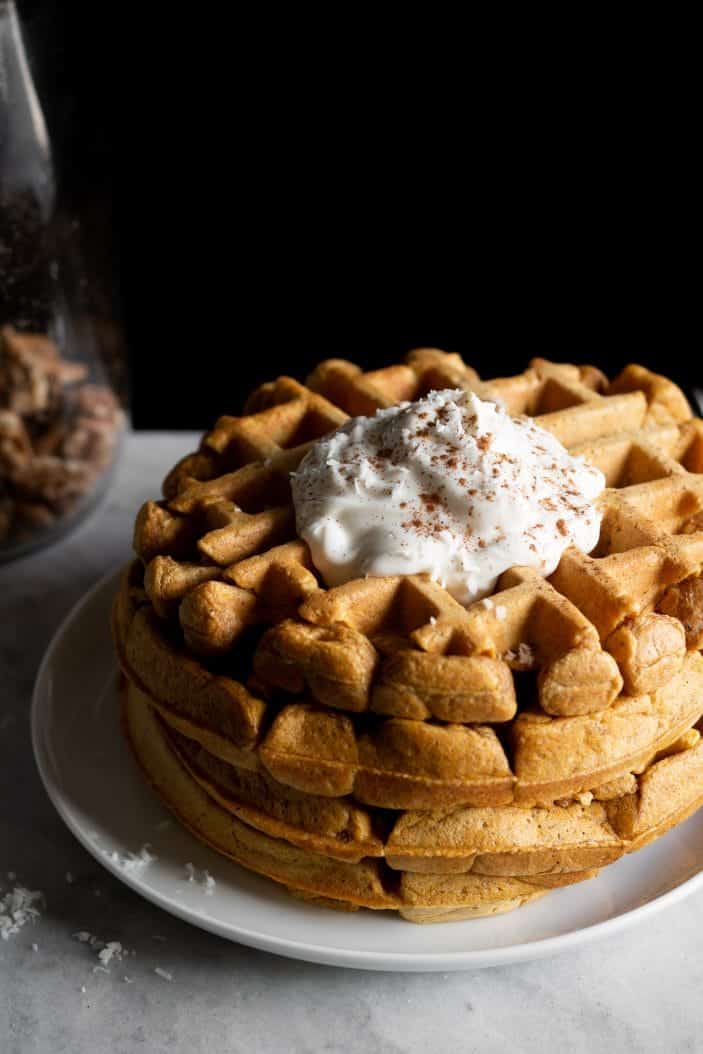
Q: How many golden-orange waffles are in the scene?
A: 4